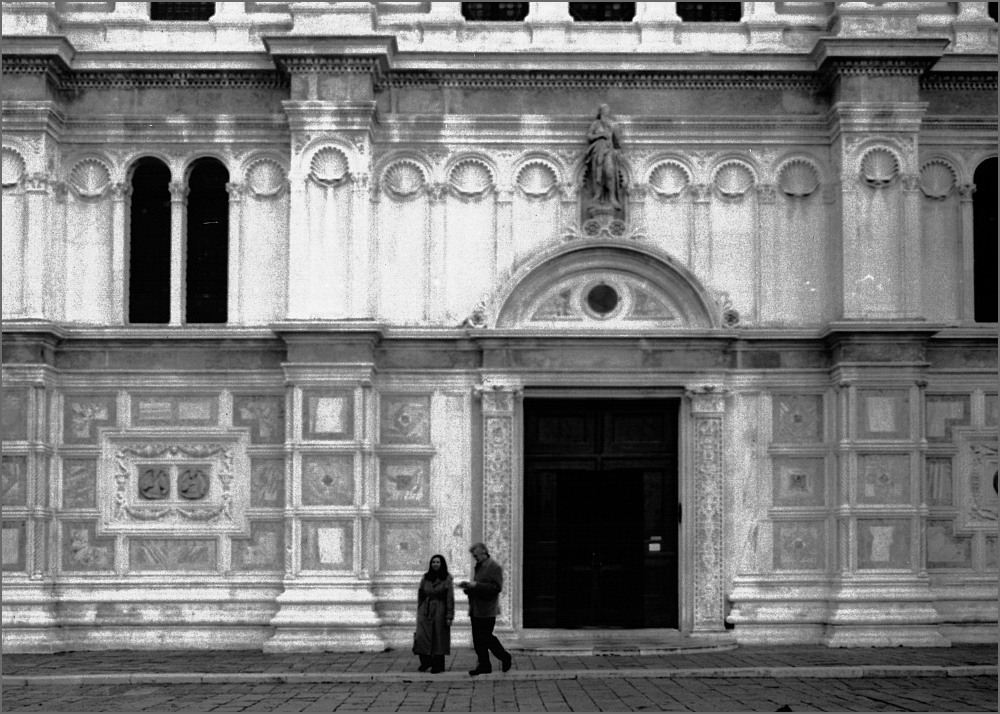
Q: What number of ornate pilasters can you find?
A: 2